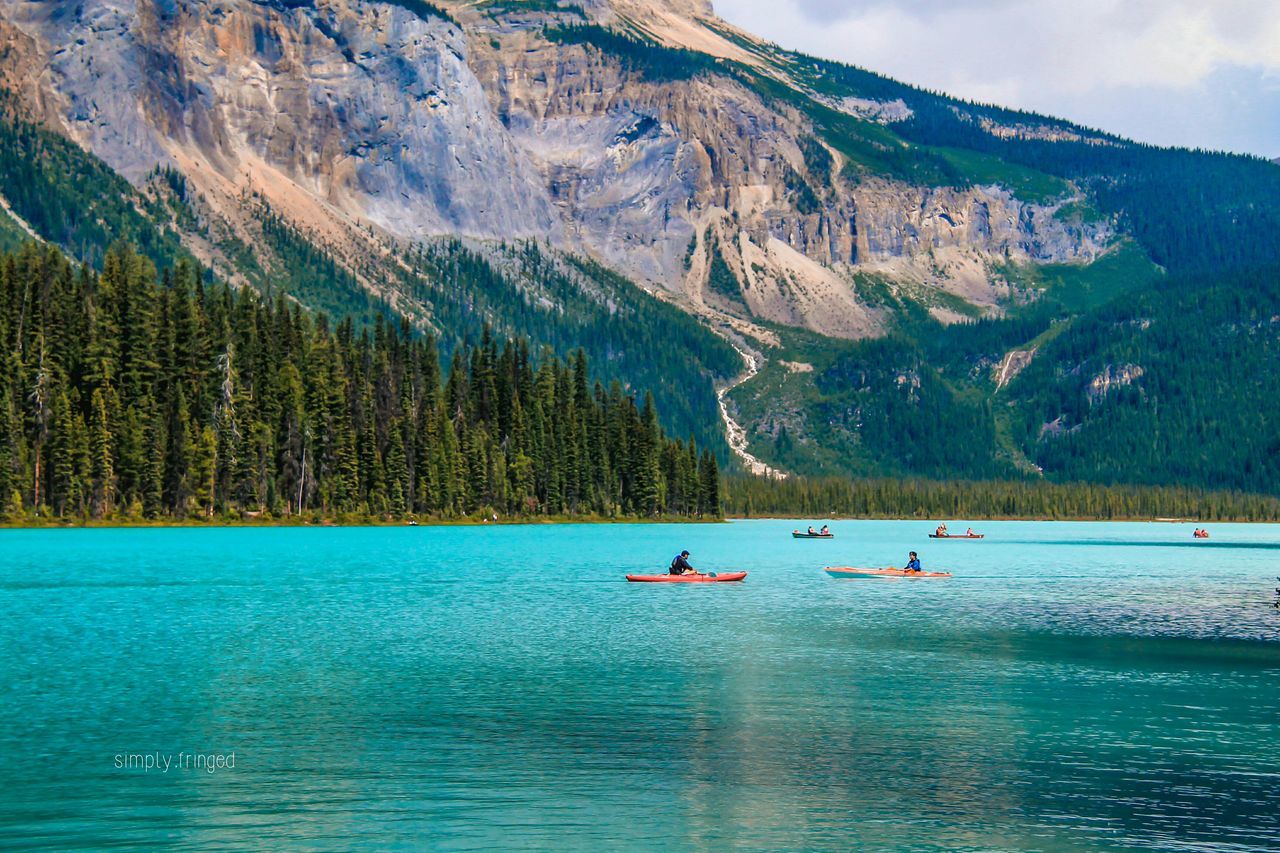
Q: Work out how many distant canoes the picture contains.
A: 3